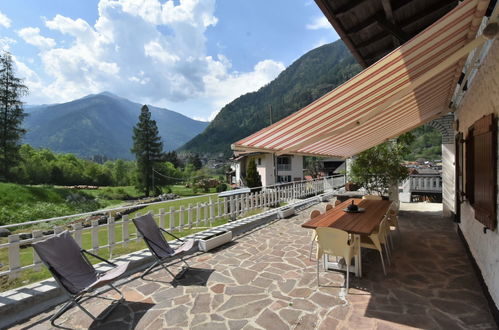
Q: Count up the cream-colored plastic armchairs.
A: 8